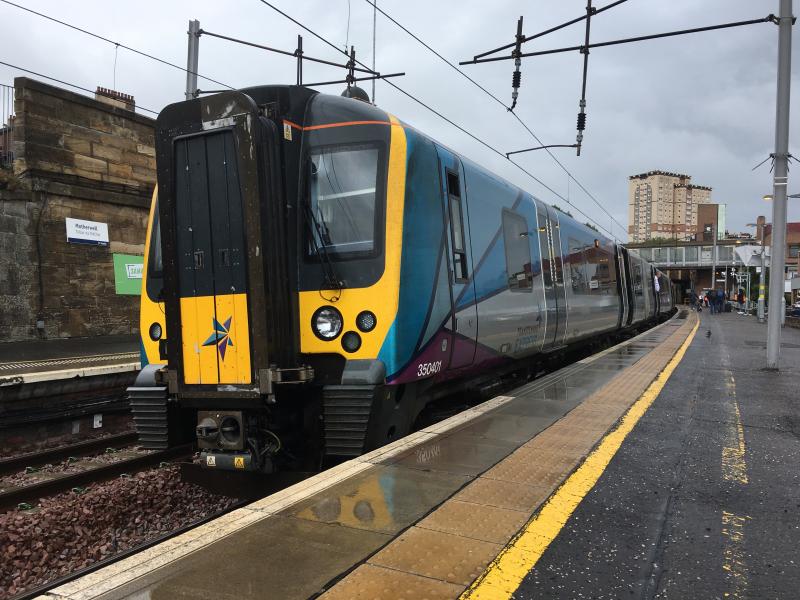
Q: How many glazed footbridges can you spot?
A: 1